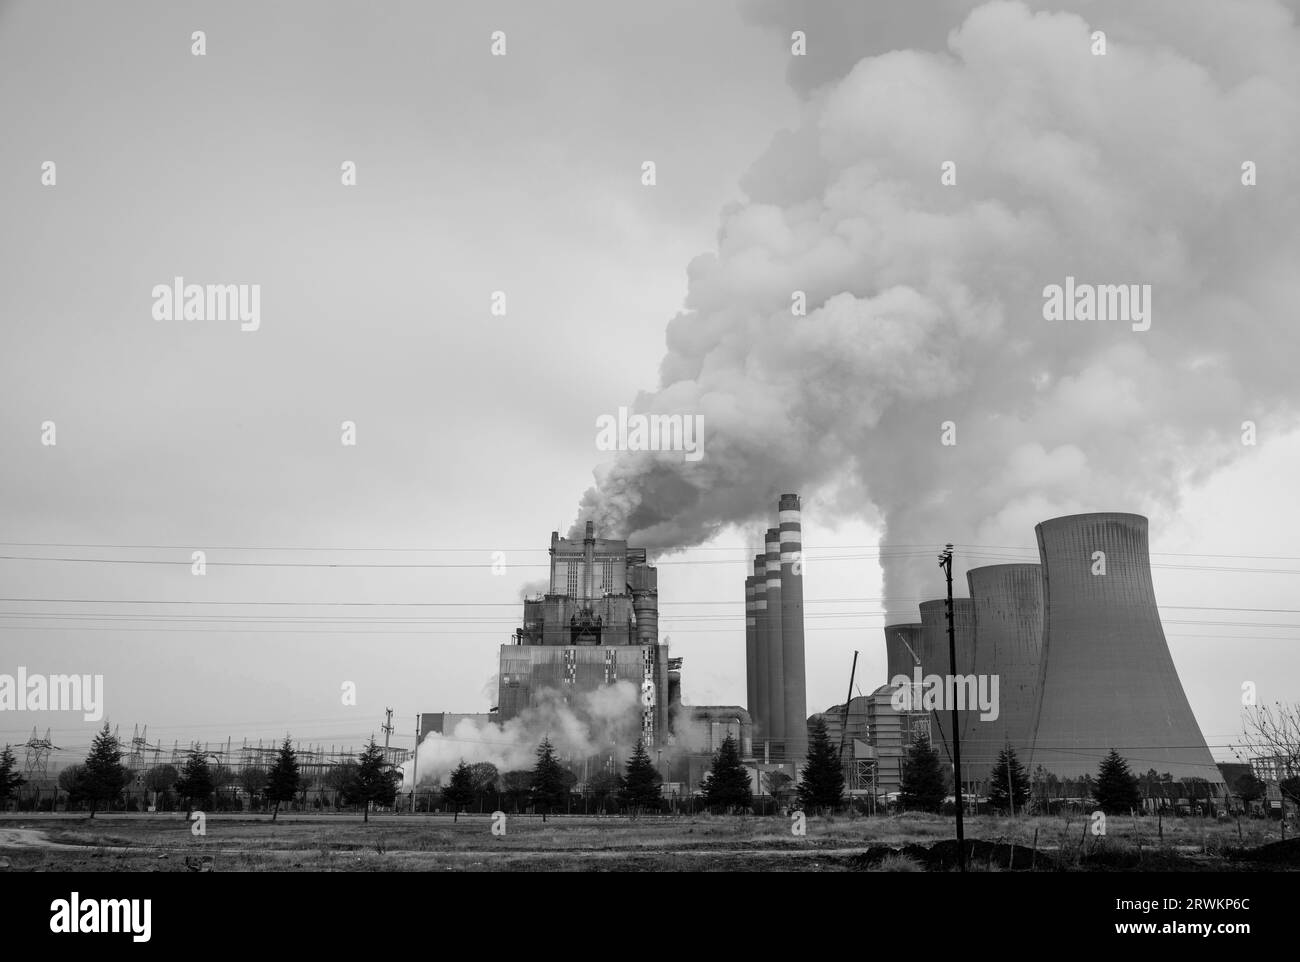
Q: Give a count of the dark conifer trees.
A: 13